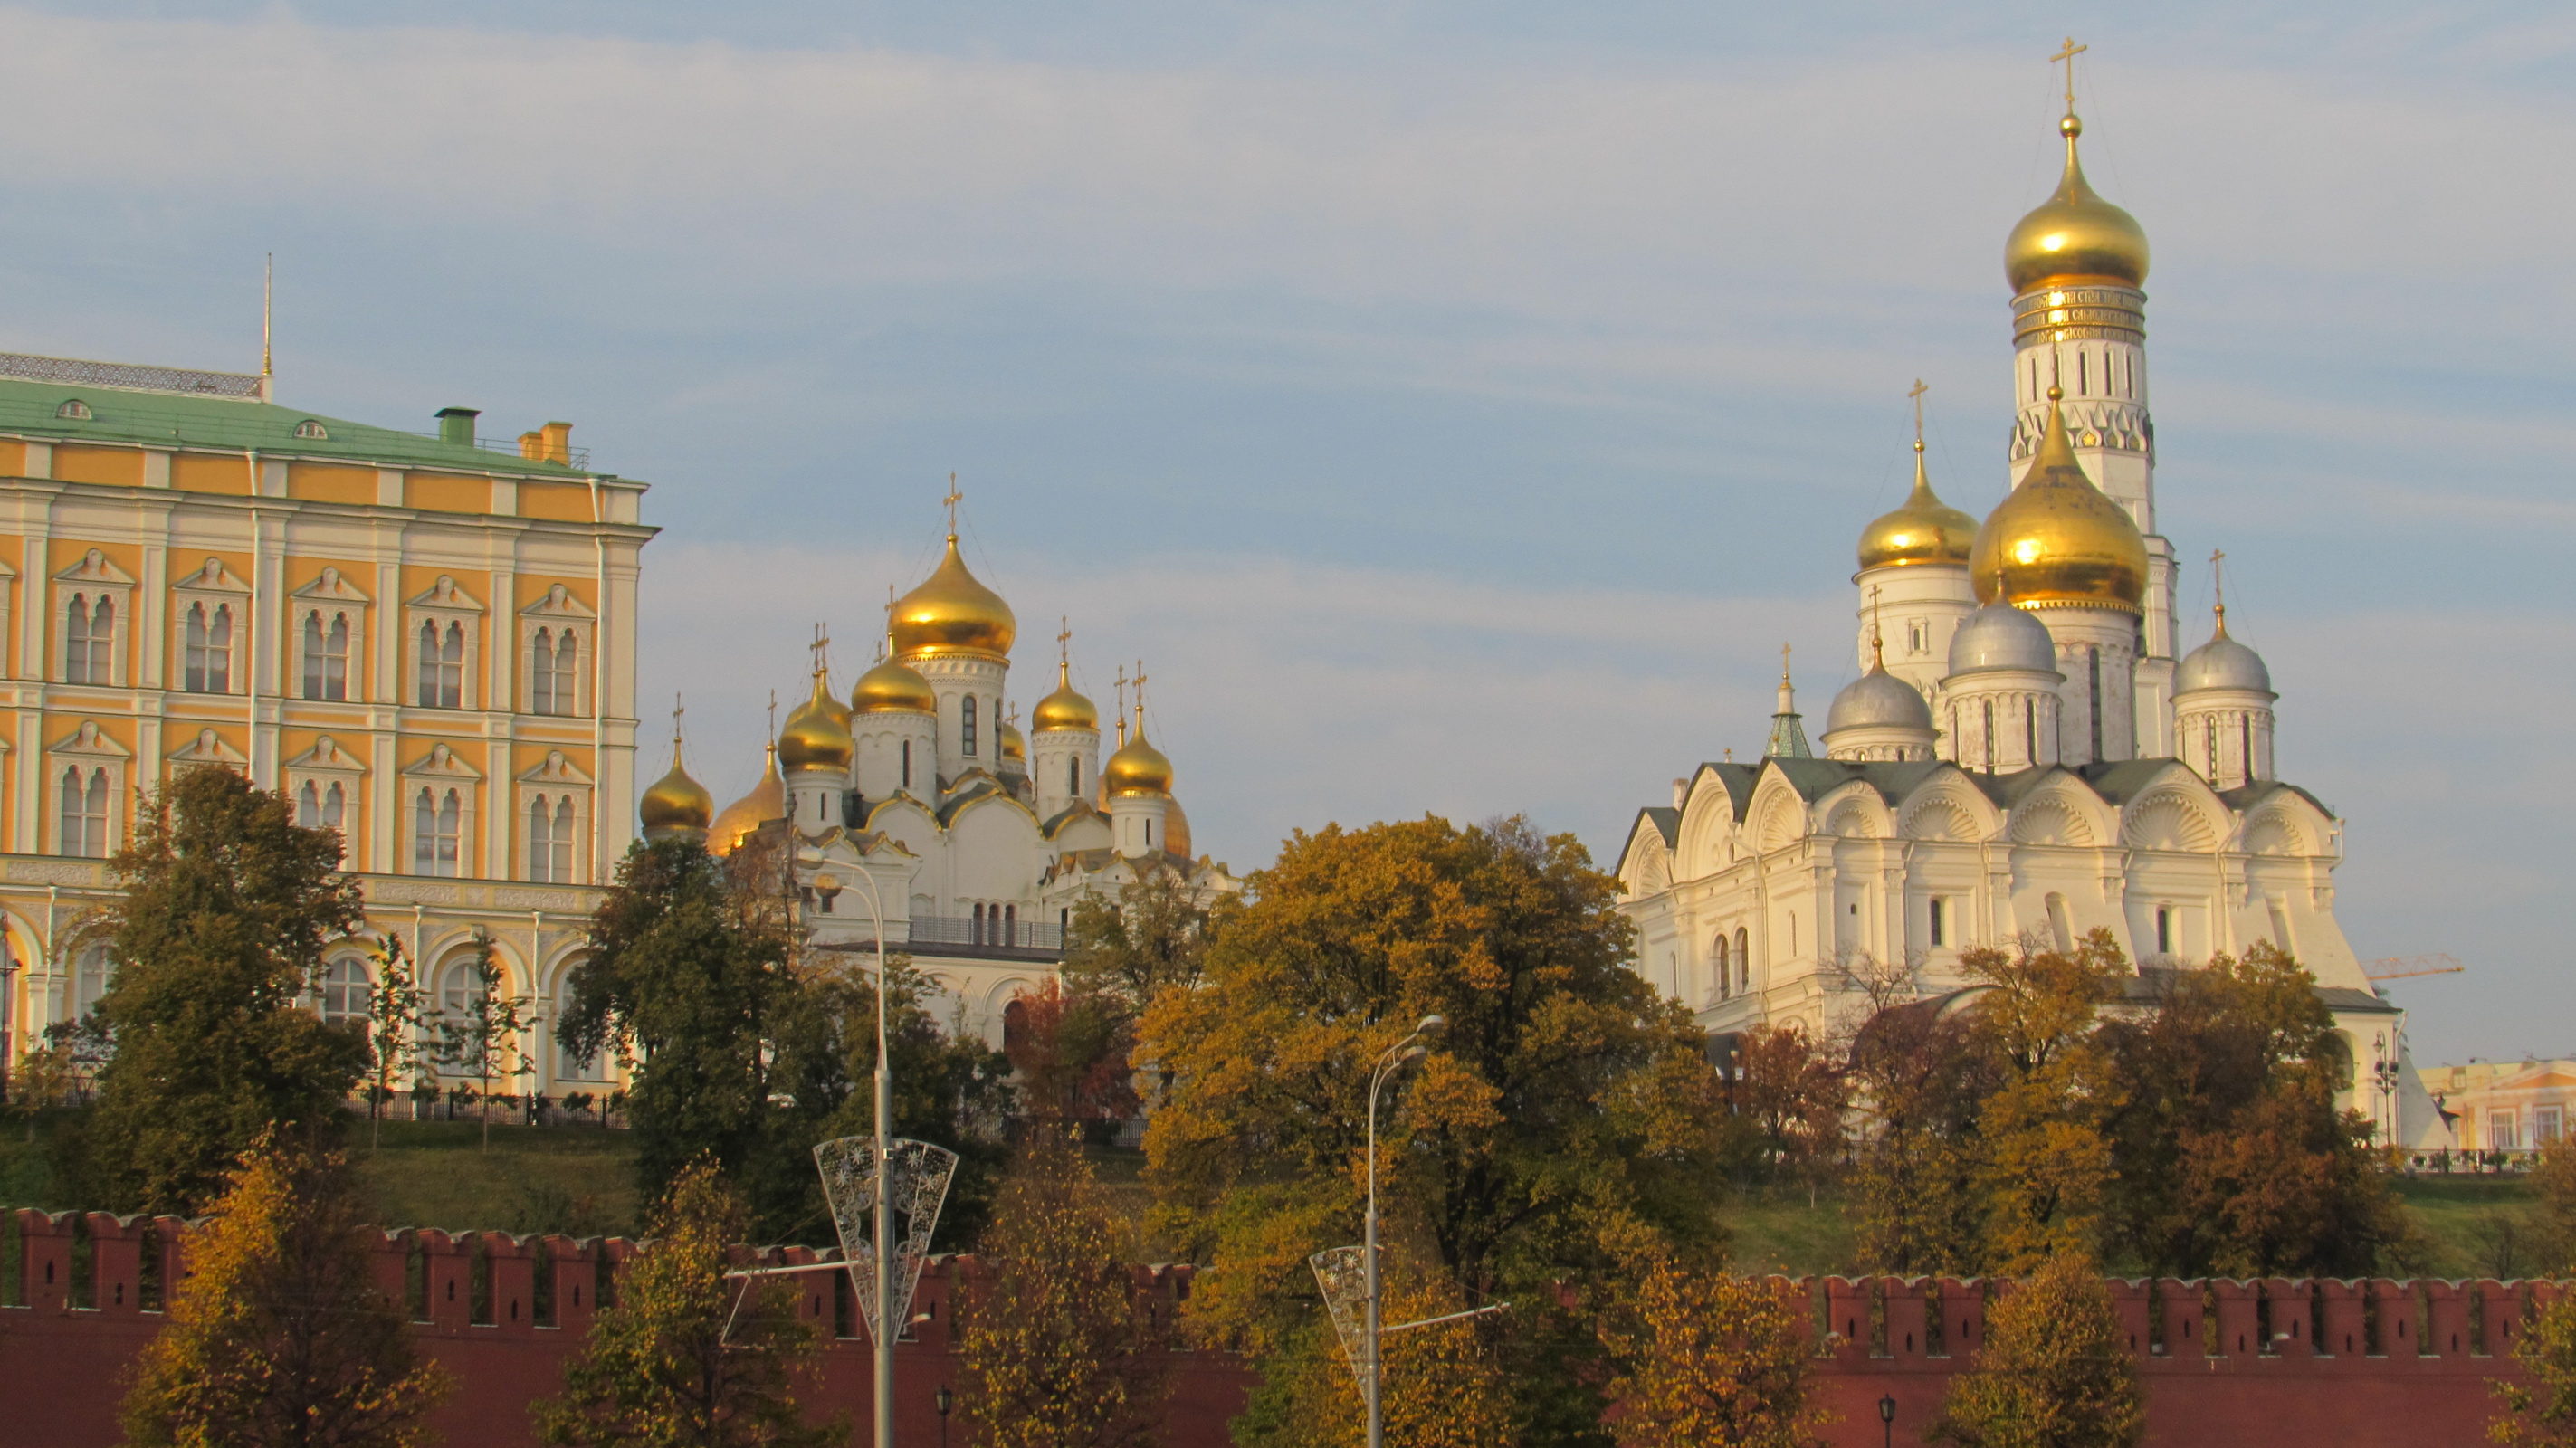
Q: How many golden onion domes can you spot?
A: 13